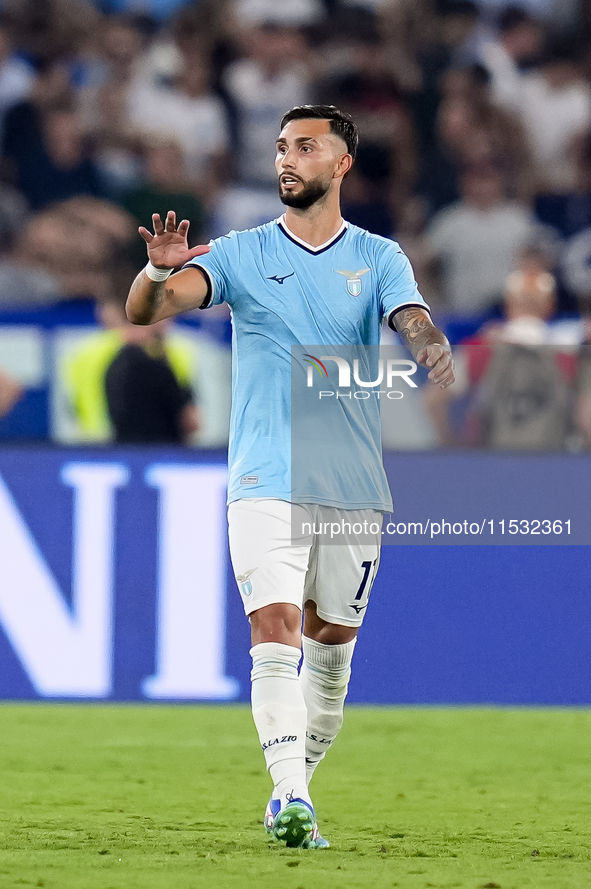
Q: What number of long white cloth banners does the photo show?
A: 0